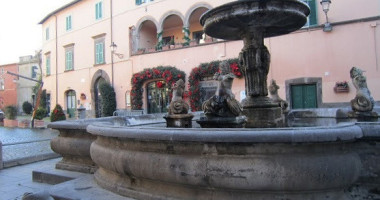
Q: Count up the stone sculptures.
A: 4